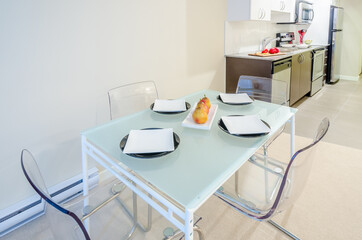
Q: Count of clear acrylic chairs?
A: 4